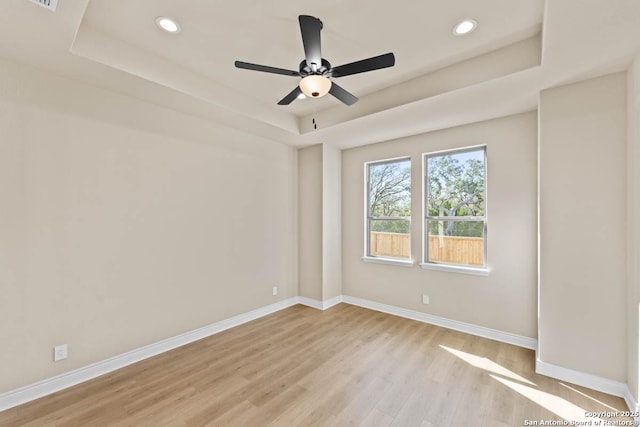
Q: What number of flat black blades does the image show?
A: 5